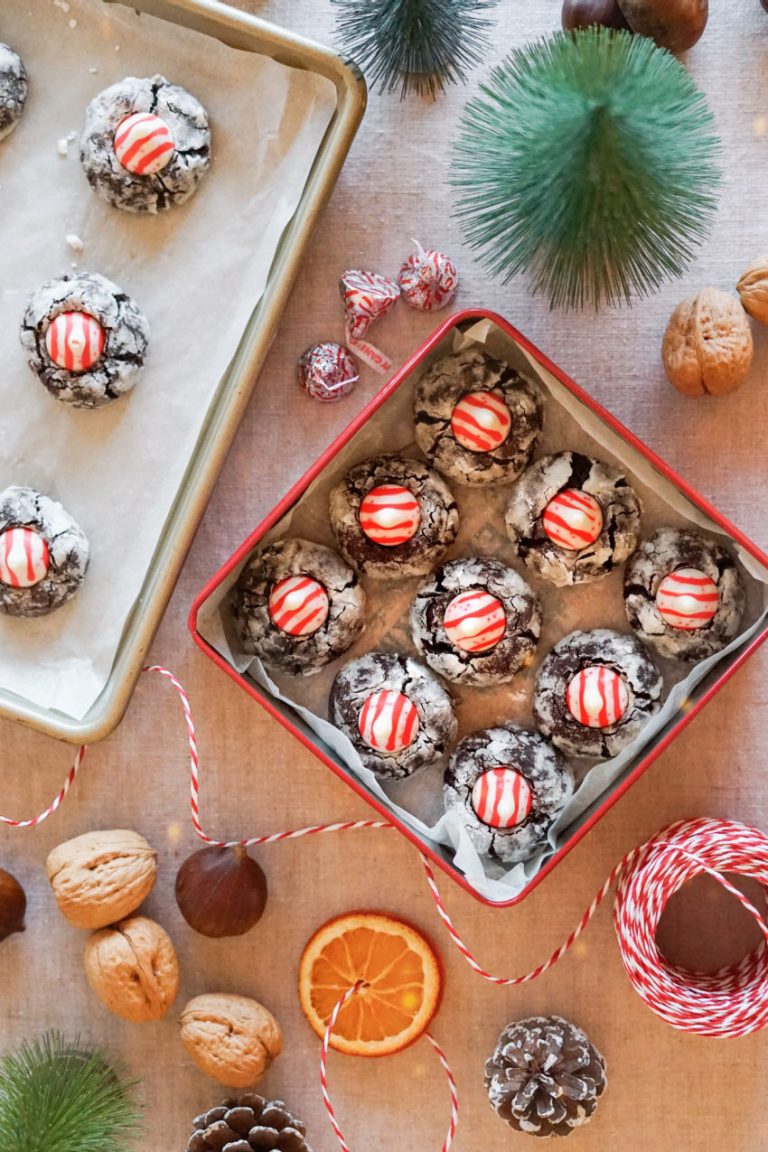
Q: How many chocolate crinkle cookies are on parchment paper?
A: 13